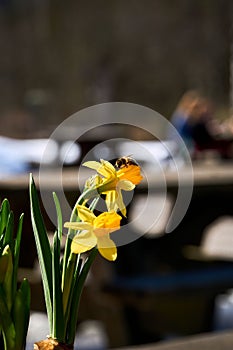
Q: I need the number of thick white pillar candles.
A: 0